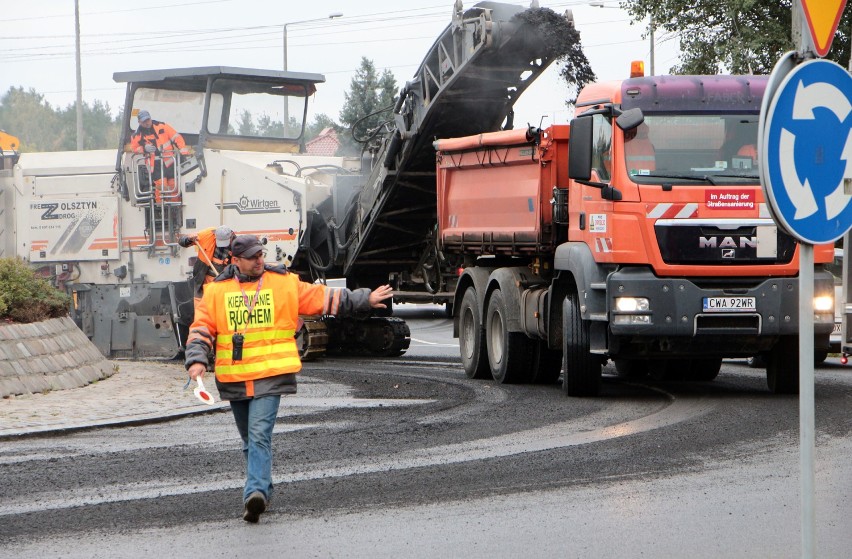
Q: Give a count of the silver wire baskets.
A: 0